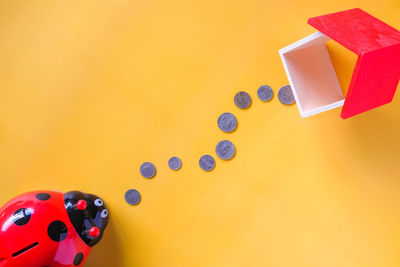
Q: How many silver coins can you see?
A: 9